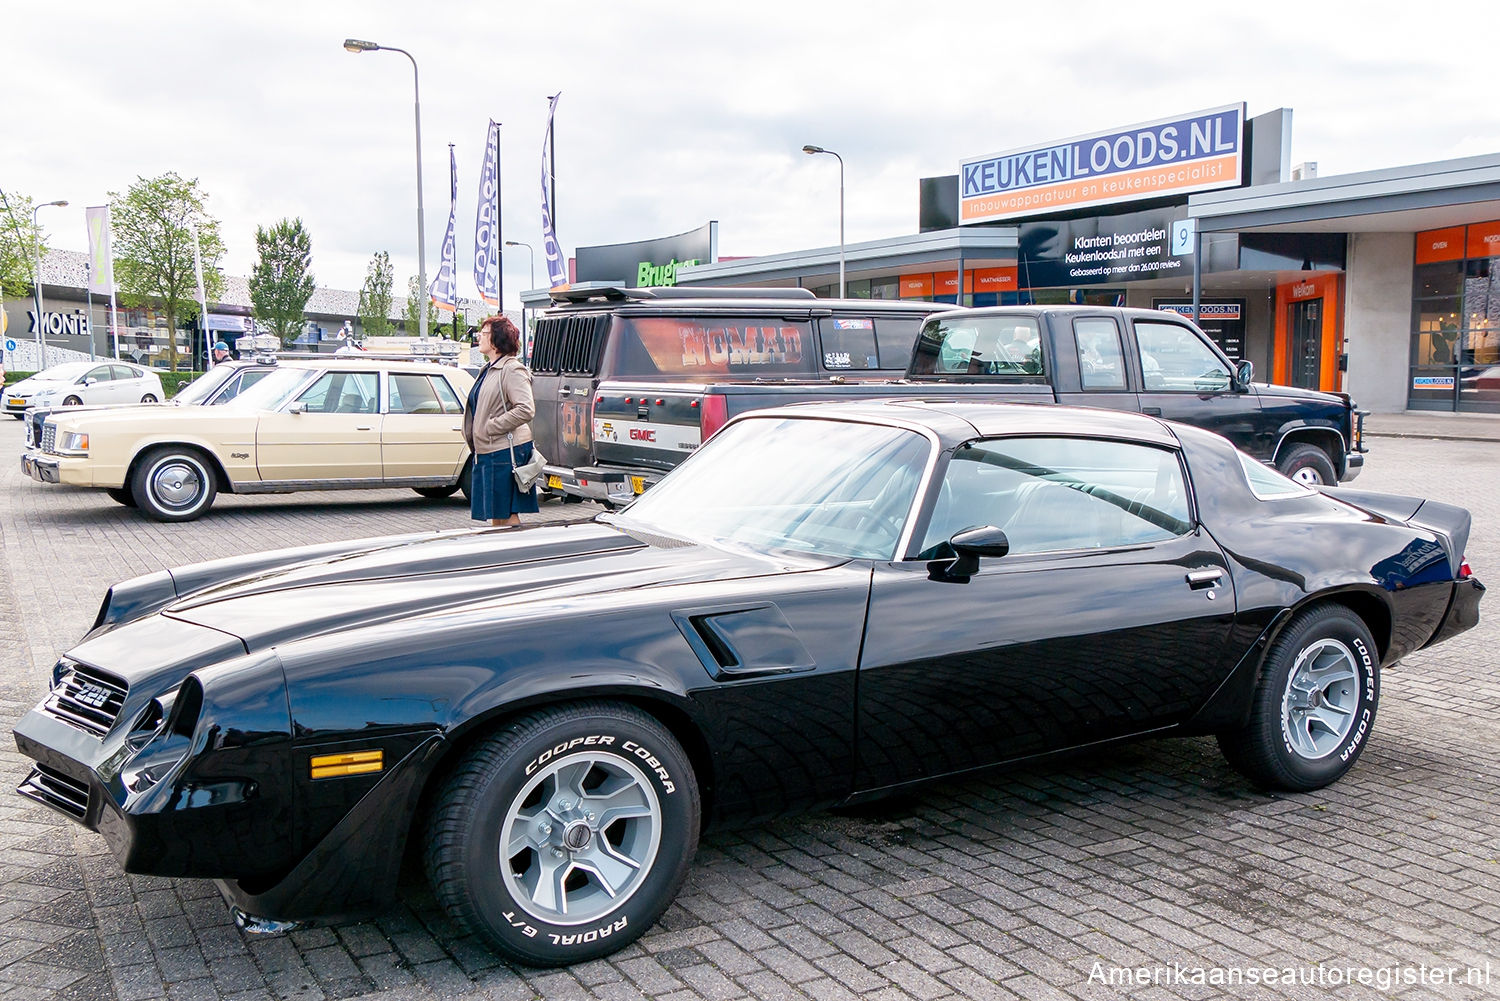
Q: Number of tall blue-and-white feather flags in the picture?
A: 3